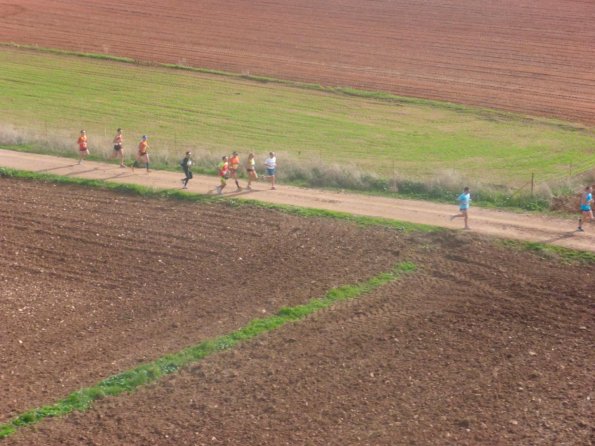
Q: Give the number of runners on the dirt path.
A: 10